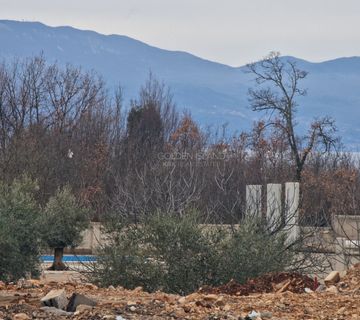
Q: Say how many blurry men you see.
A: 0